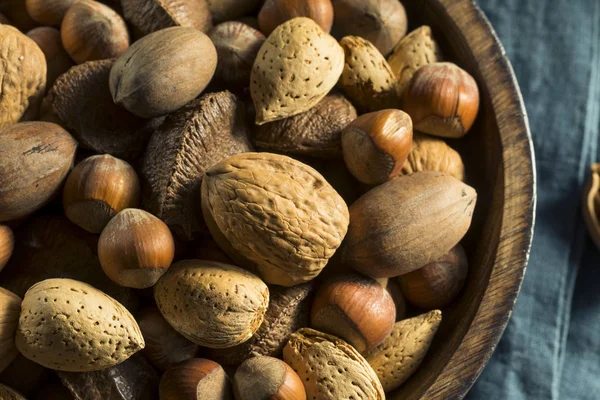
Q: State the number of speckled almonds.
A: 7